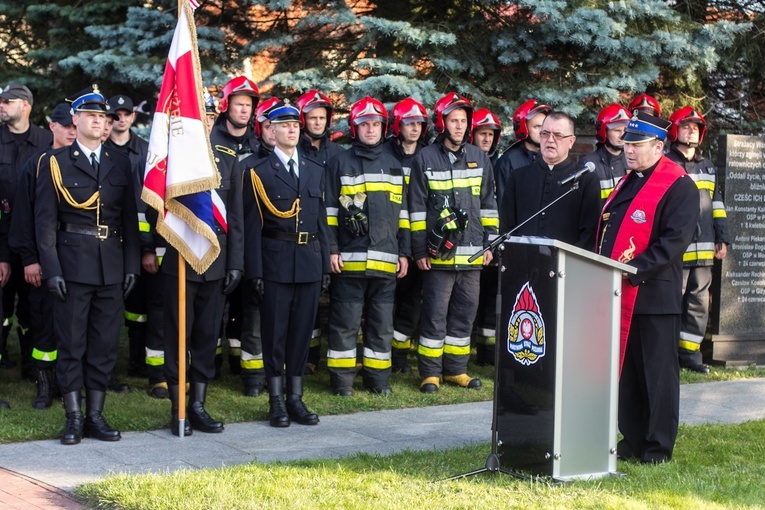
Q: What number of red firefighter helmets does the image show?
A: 11